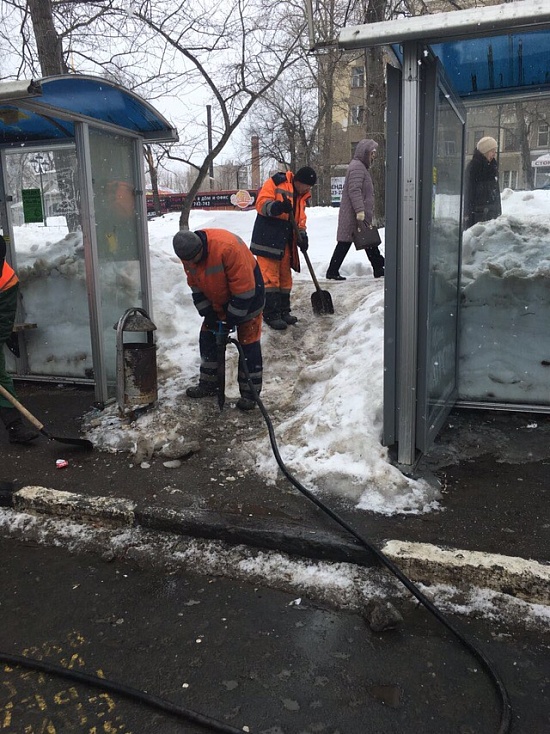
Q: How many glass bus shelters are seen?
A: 2